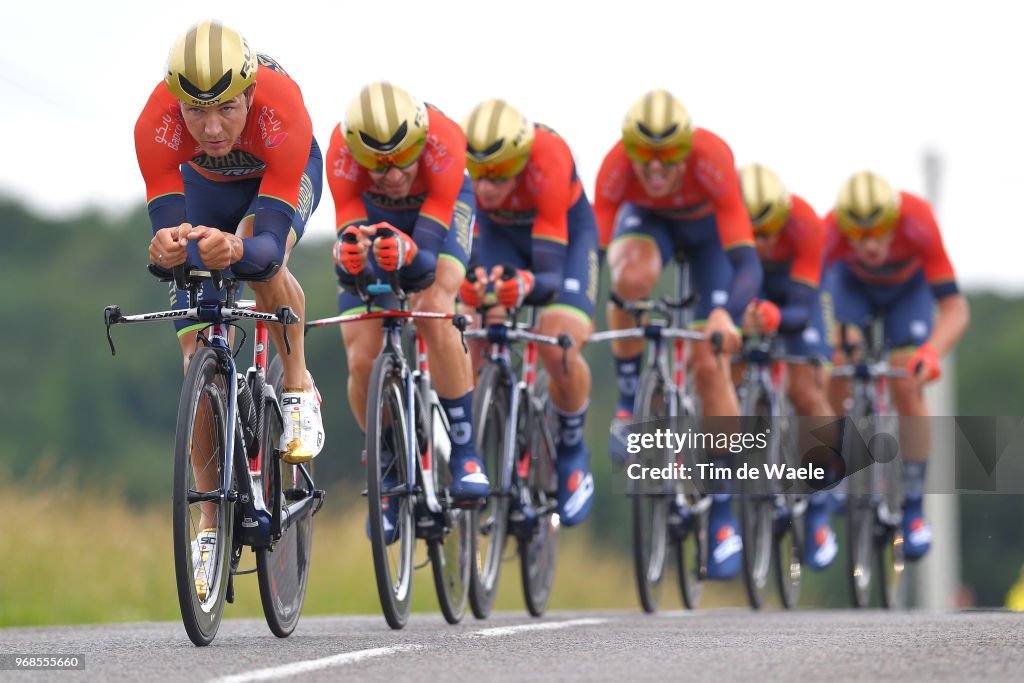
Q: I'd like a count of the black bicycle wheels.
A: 12